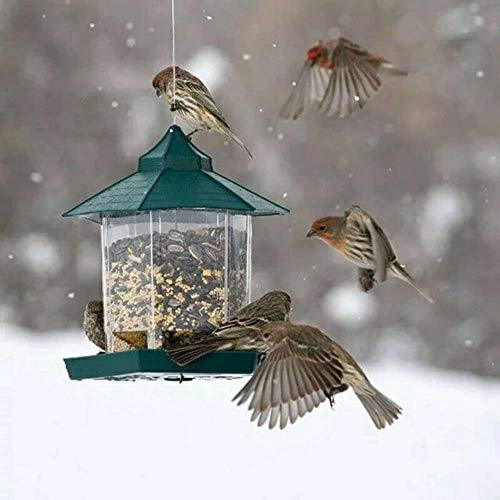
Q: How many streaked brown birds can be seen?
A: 6